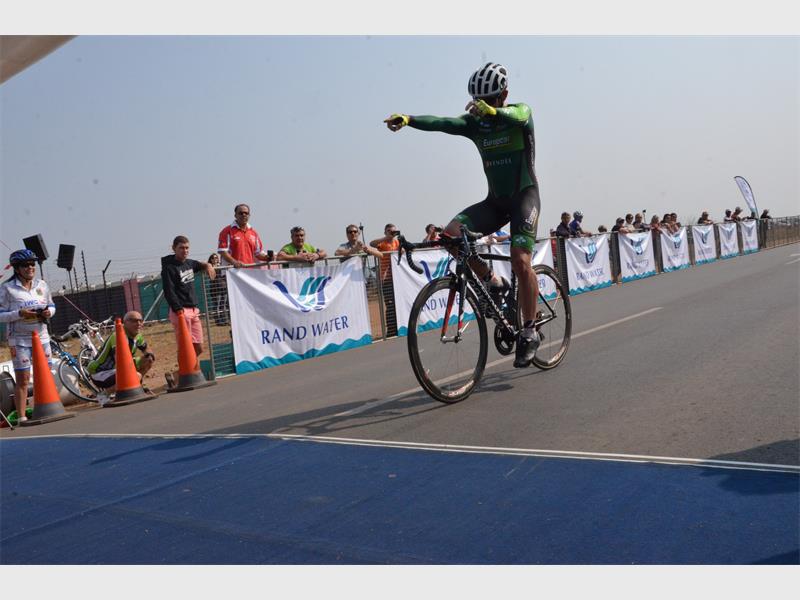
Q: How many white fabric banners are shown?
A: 9